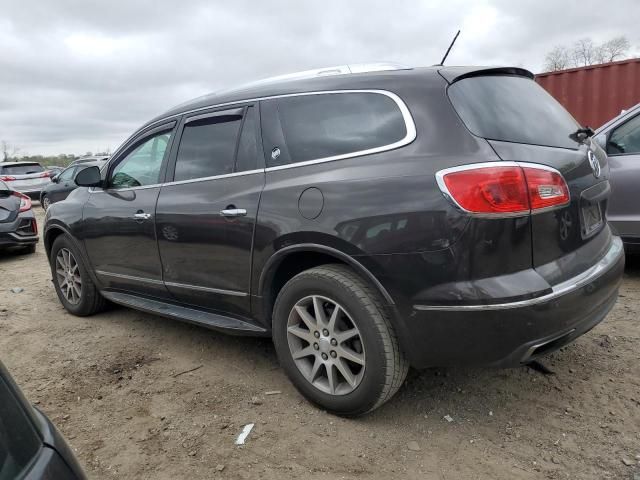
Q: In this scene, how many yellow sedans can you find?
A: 0